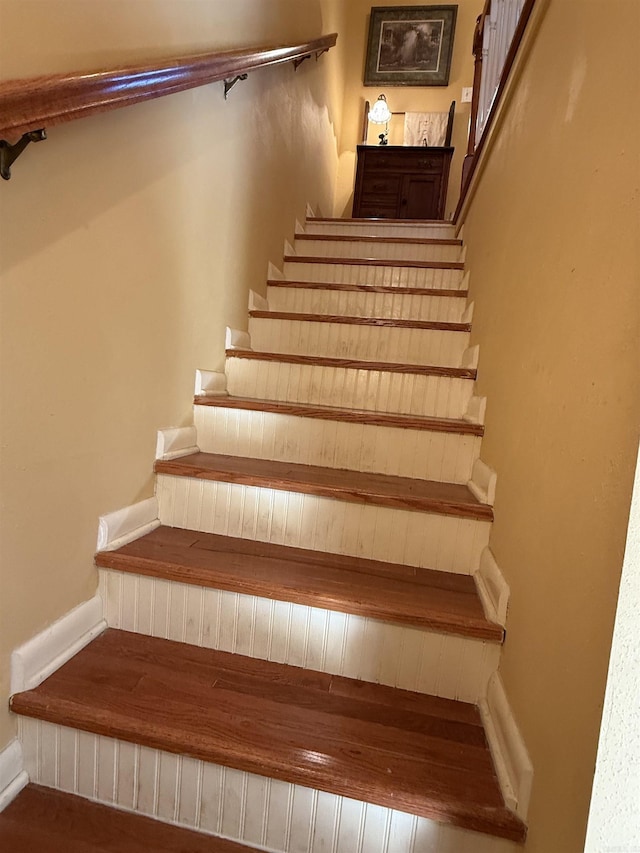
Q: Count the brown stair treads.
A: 11